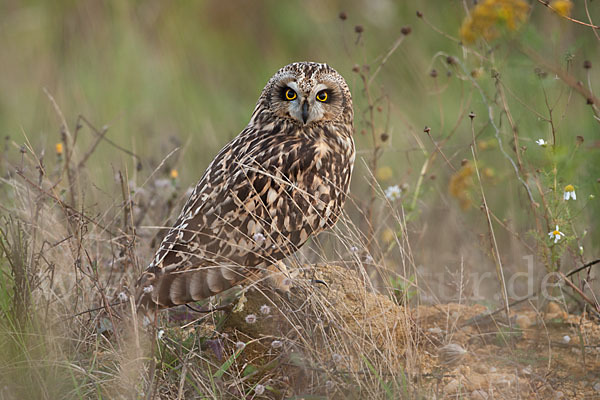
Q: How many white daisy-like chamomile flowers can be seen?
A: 4